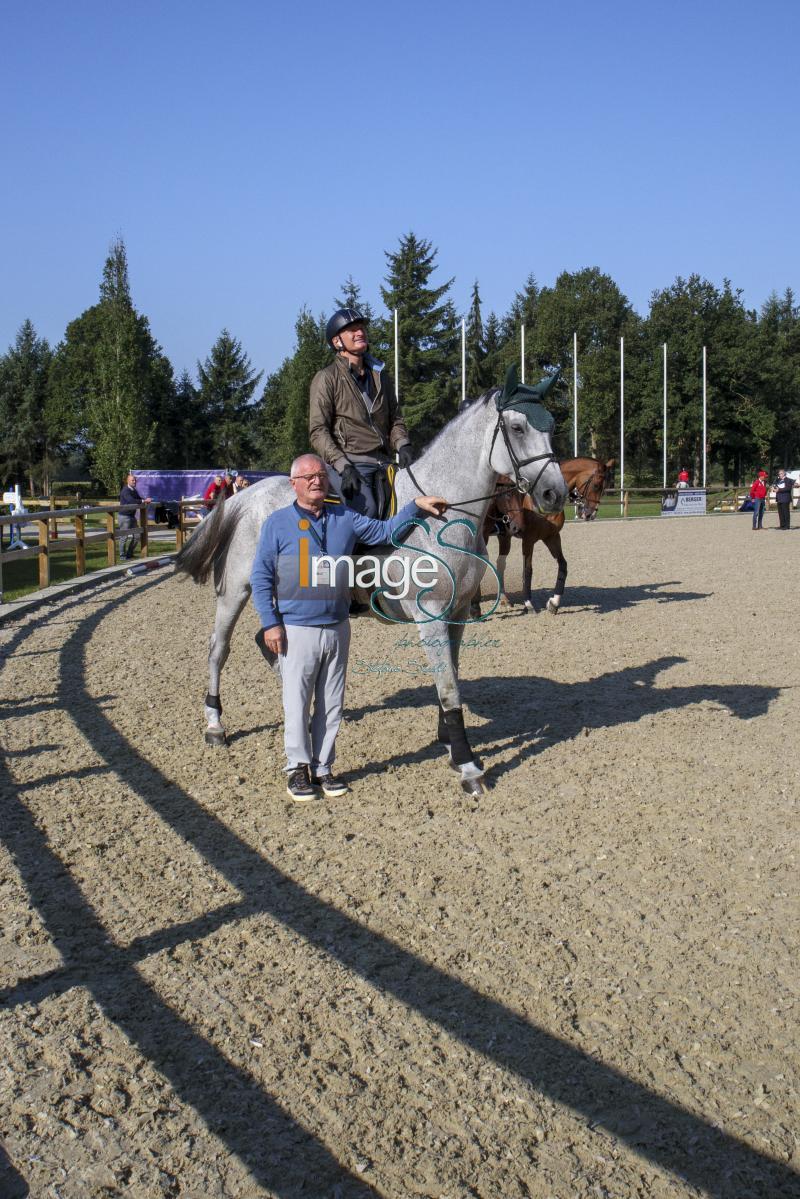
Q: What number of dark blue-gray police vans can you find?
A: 0